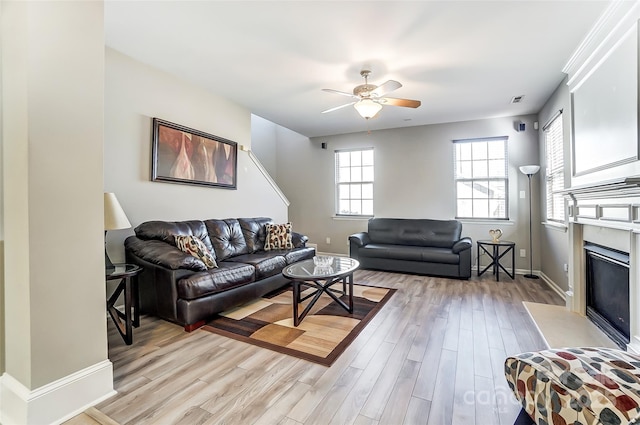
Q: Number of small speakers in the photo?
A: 2